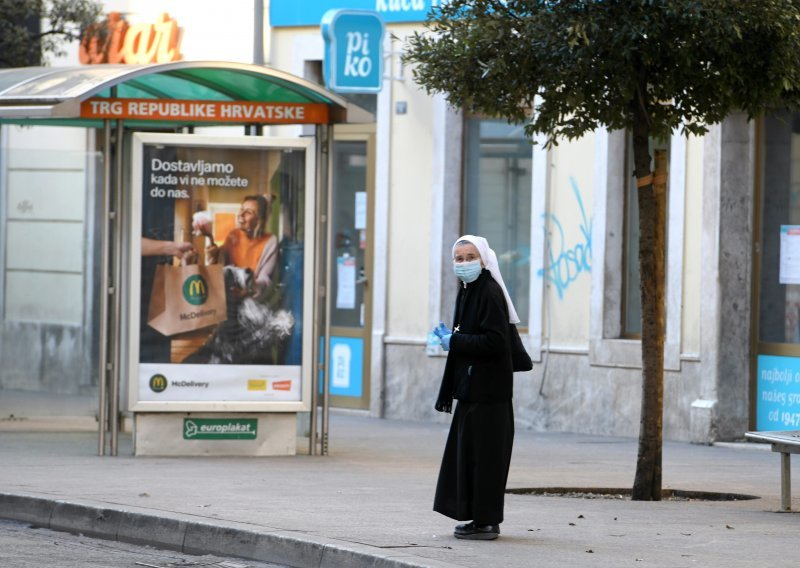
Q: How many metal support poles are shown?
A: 4